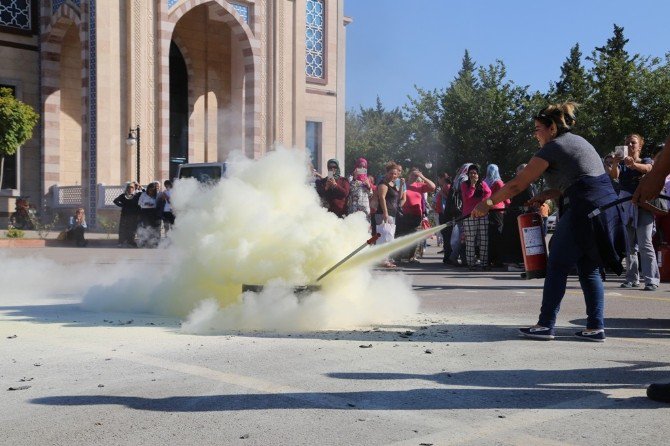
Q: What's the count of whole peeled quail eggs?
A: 0